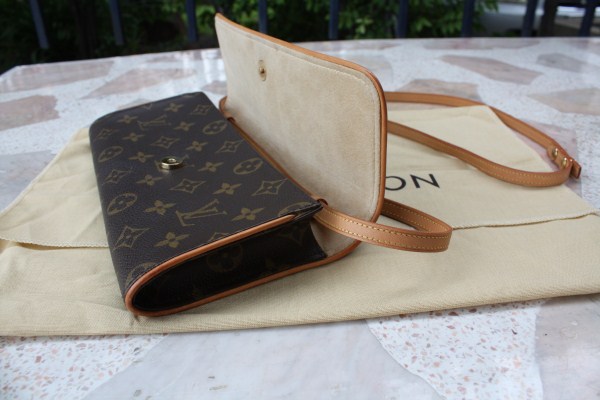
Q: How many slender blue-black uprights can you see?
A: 9